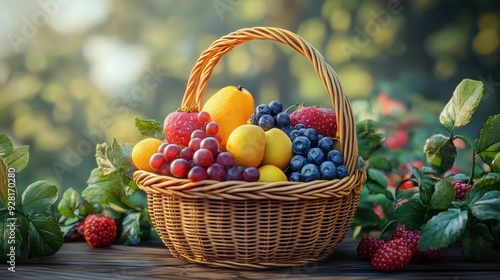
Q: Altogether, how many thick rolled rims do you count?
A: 1